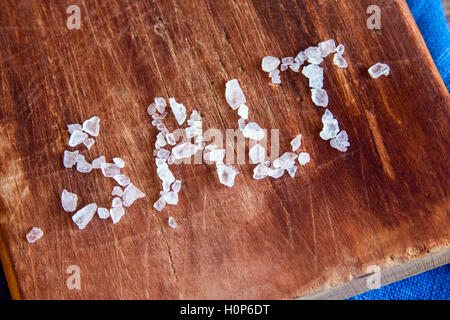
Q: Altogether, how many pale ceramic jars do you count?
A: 0